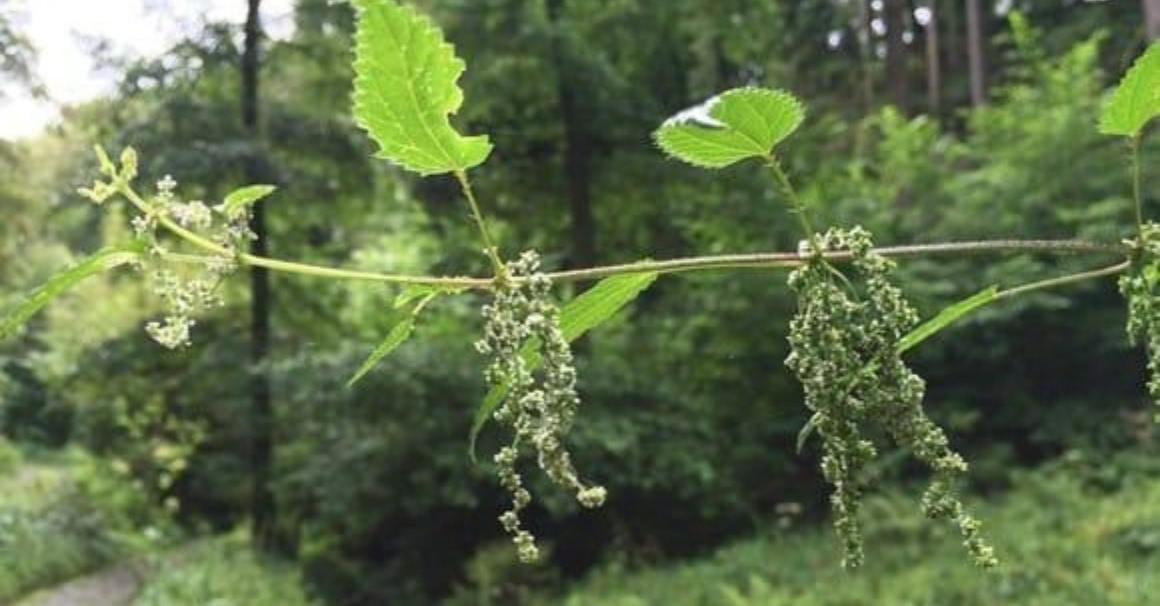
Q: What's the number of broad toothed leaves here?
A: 3